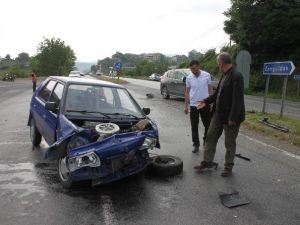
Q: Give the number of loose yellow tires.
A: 0